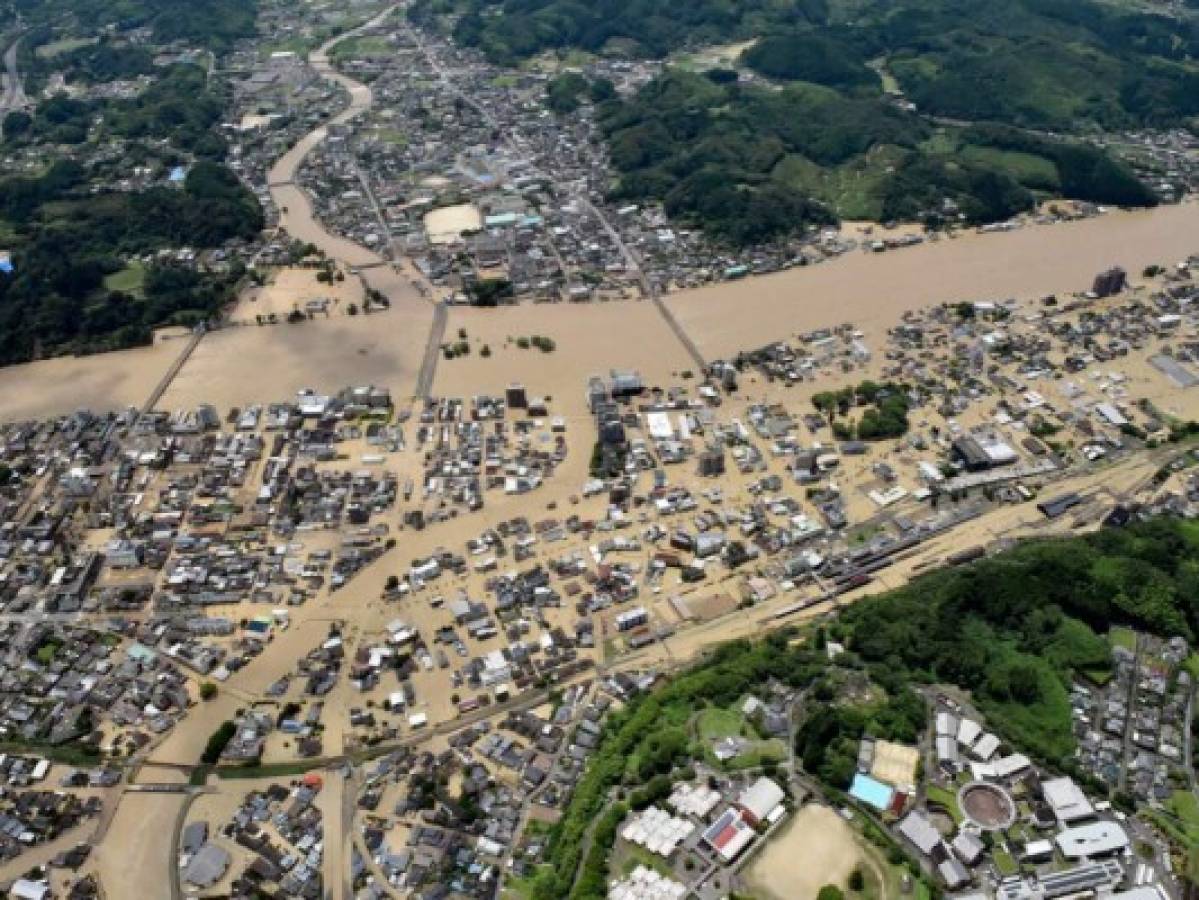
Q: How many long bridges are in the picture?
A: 3